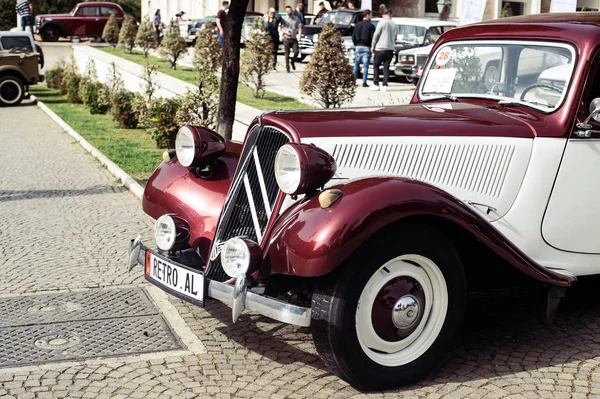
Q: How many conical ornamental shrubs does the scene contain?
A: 7